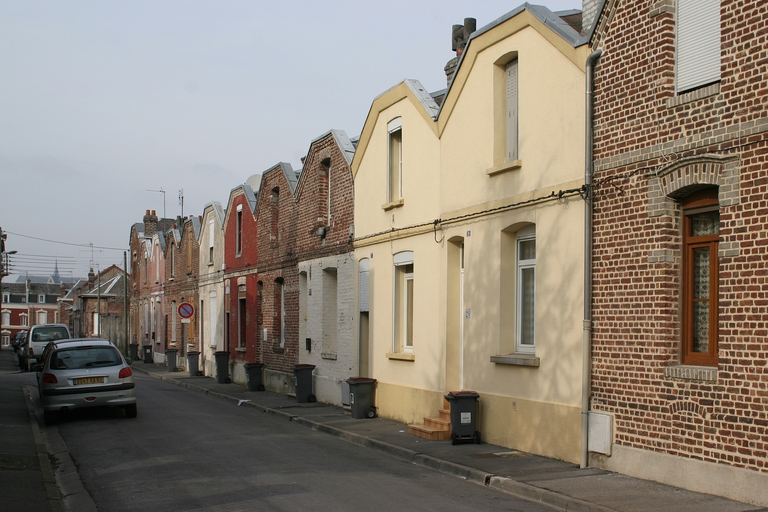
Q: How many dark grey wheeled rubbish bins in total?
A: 9